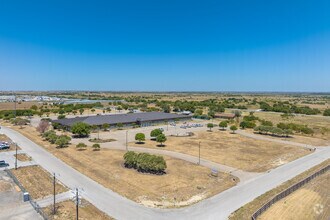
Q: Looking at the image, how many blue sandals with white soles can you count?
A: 0